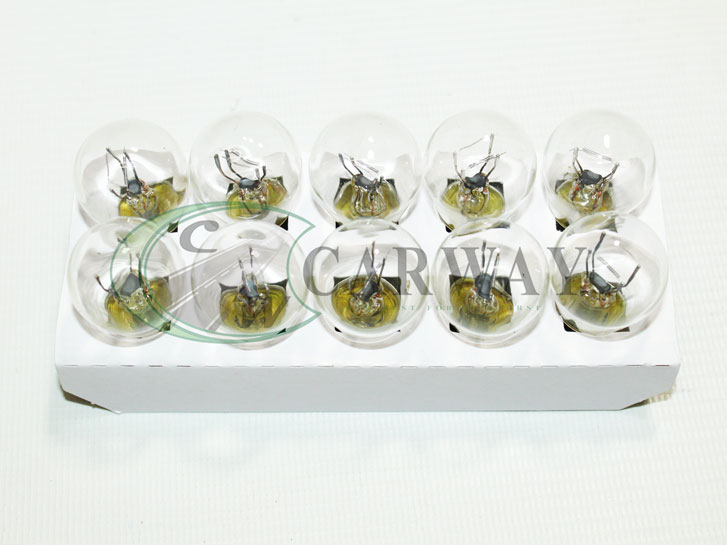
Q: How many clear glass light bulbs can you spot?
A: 10